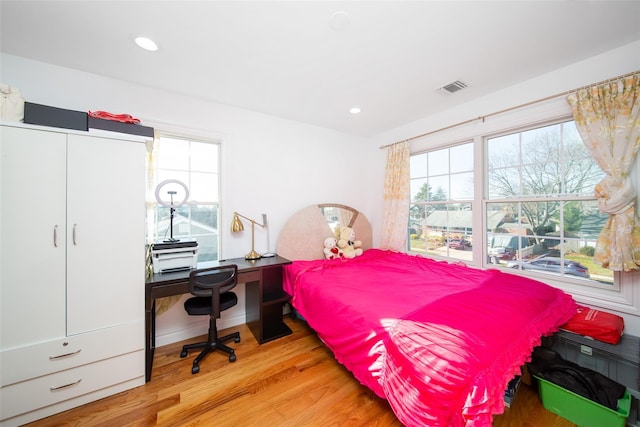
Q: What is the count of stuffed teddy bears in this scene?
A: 2